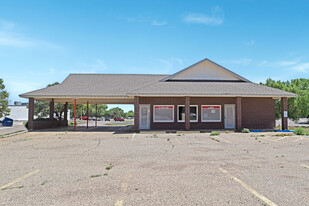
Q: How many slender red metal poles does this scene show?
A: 3